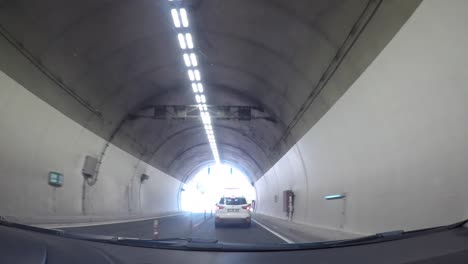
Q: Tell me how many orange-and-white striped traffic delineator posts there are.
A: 3